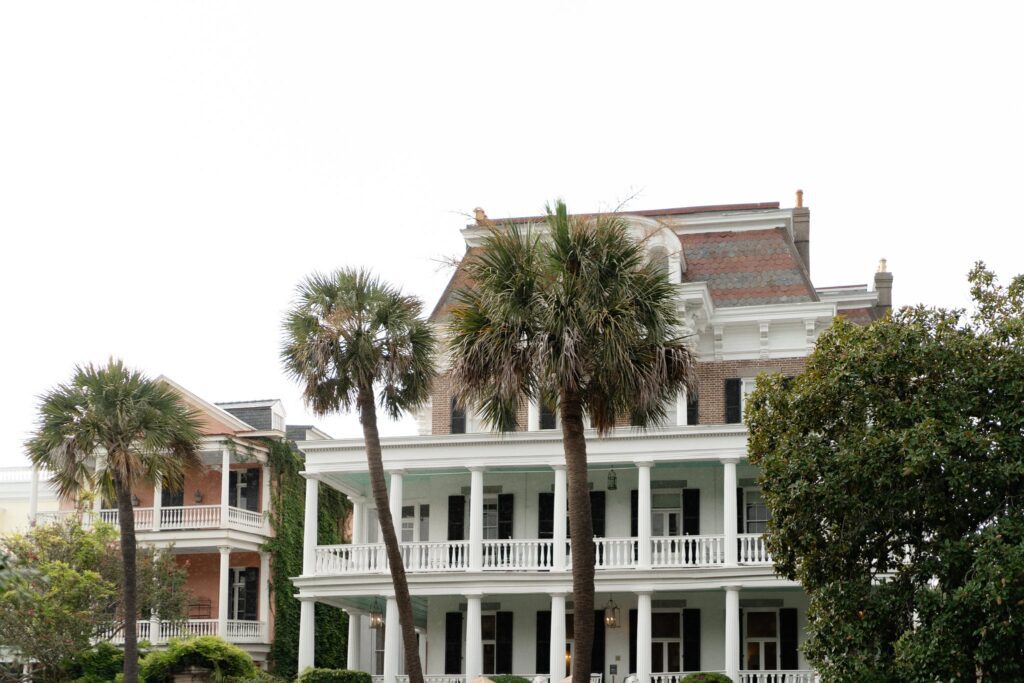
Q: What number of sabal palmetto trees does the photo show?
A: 3